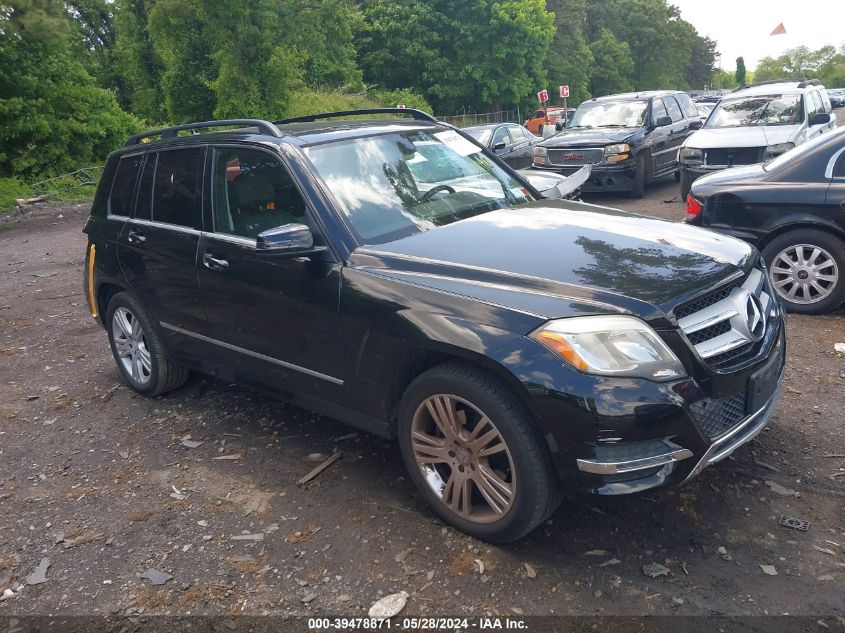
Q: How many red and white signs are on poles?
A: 2